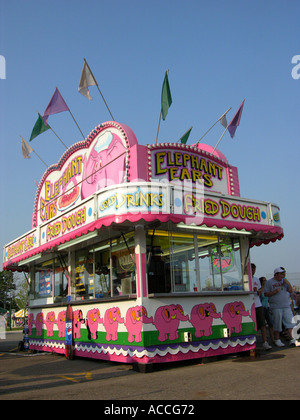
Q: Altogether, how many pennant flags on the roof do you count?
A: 8